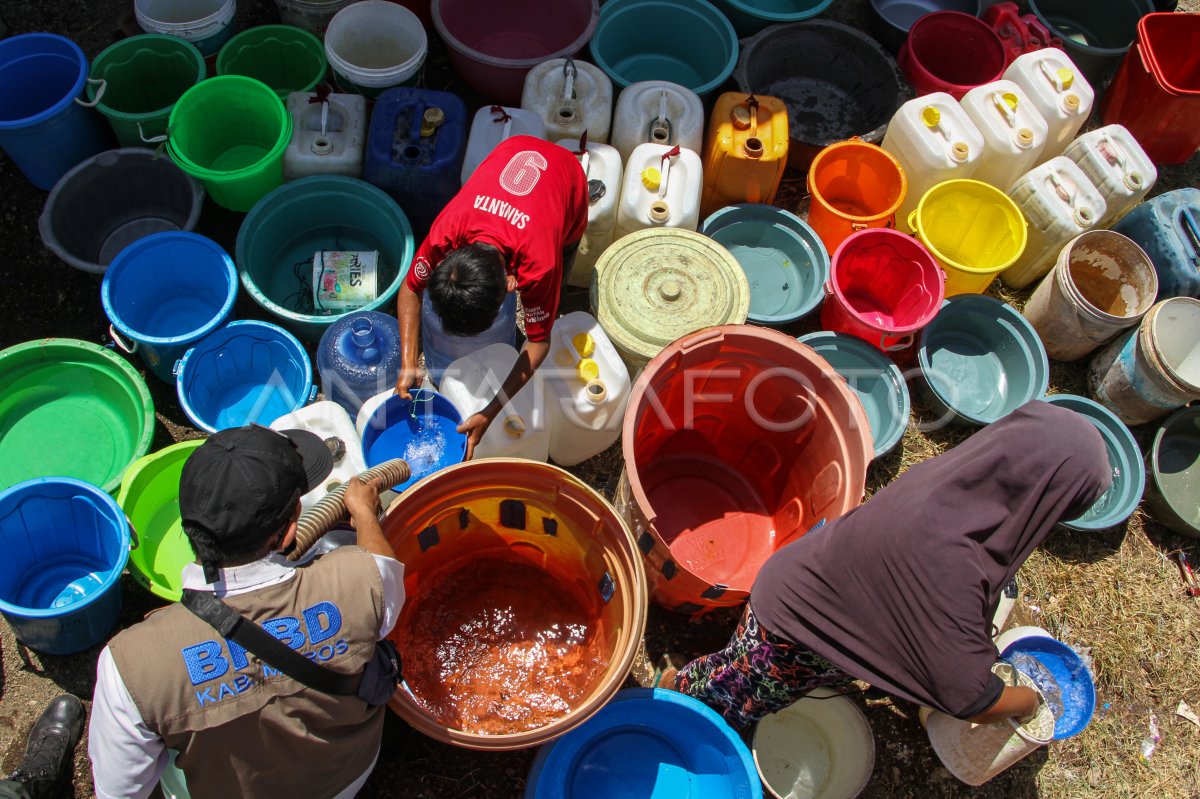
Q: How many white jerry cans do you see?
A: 14